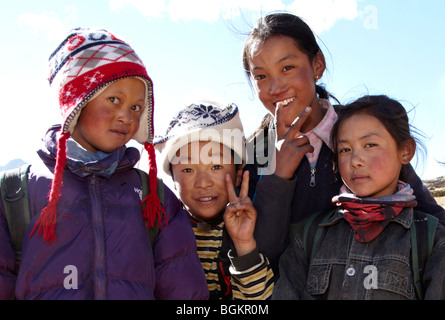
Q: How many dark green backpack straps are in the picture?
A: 4